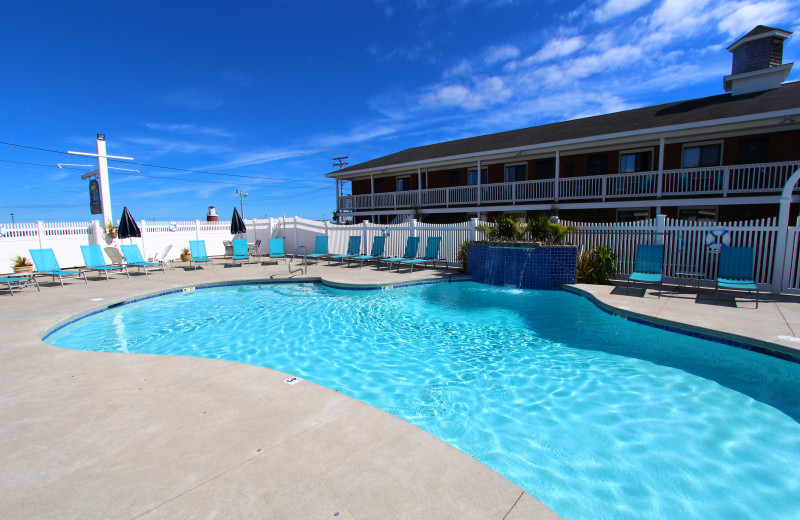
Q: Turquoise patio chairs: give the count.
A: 14